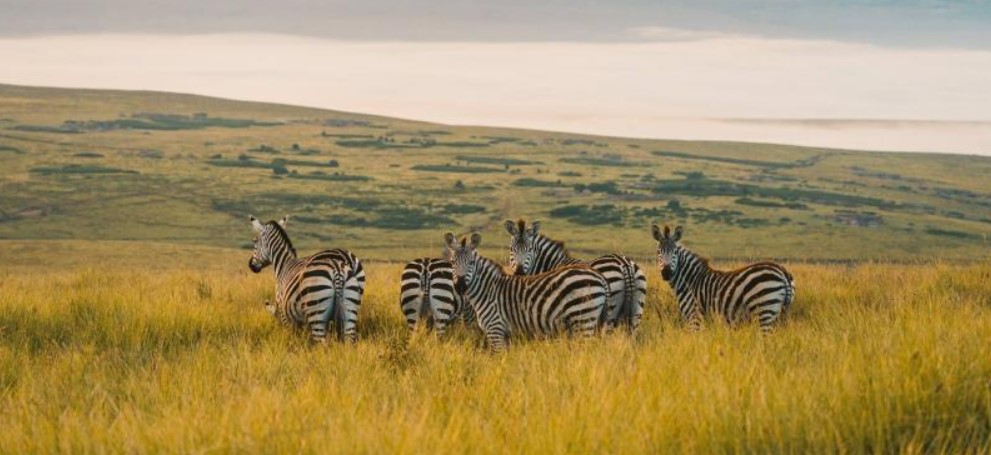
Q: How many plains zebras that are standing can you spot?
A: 5